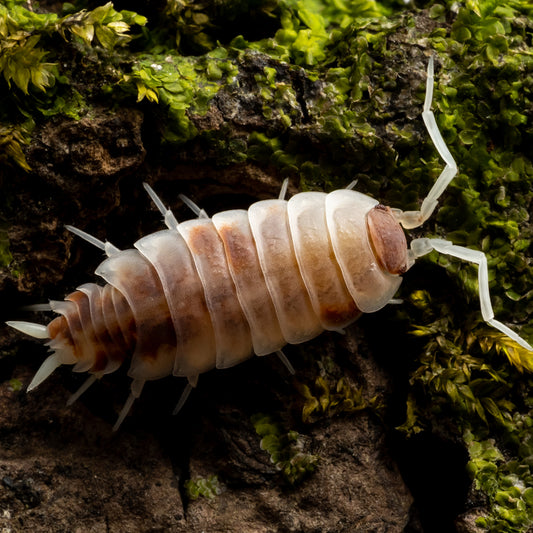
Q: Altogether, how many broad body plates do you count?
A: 7